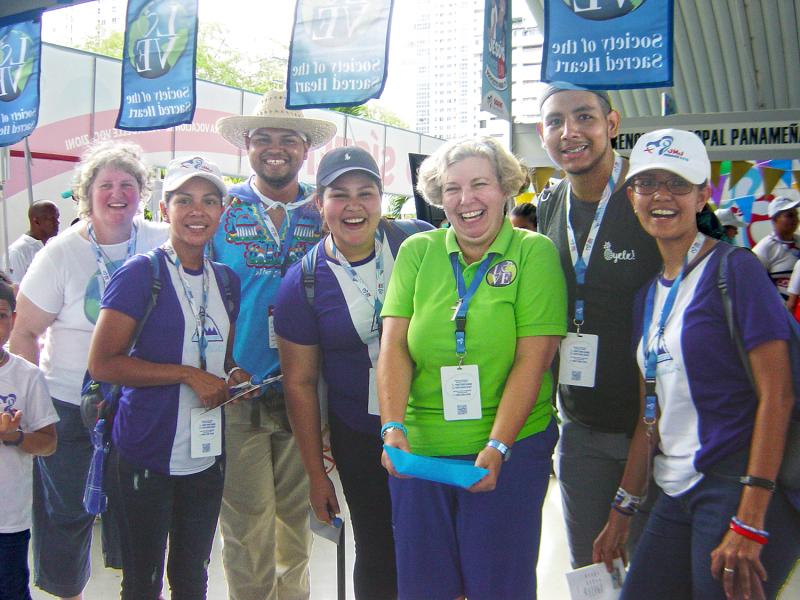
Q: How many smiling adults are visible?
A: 7